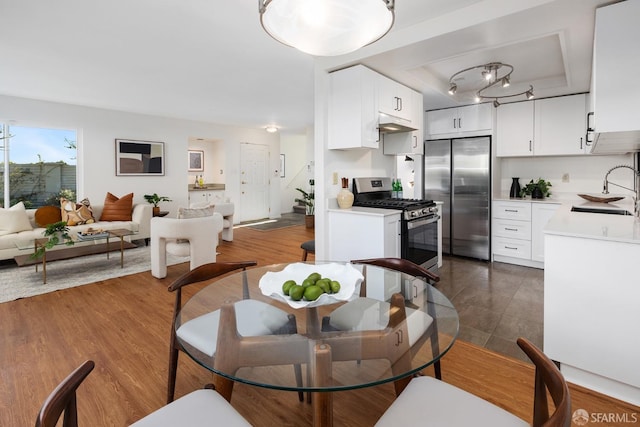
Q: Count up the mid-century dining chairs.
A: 4